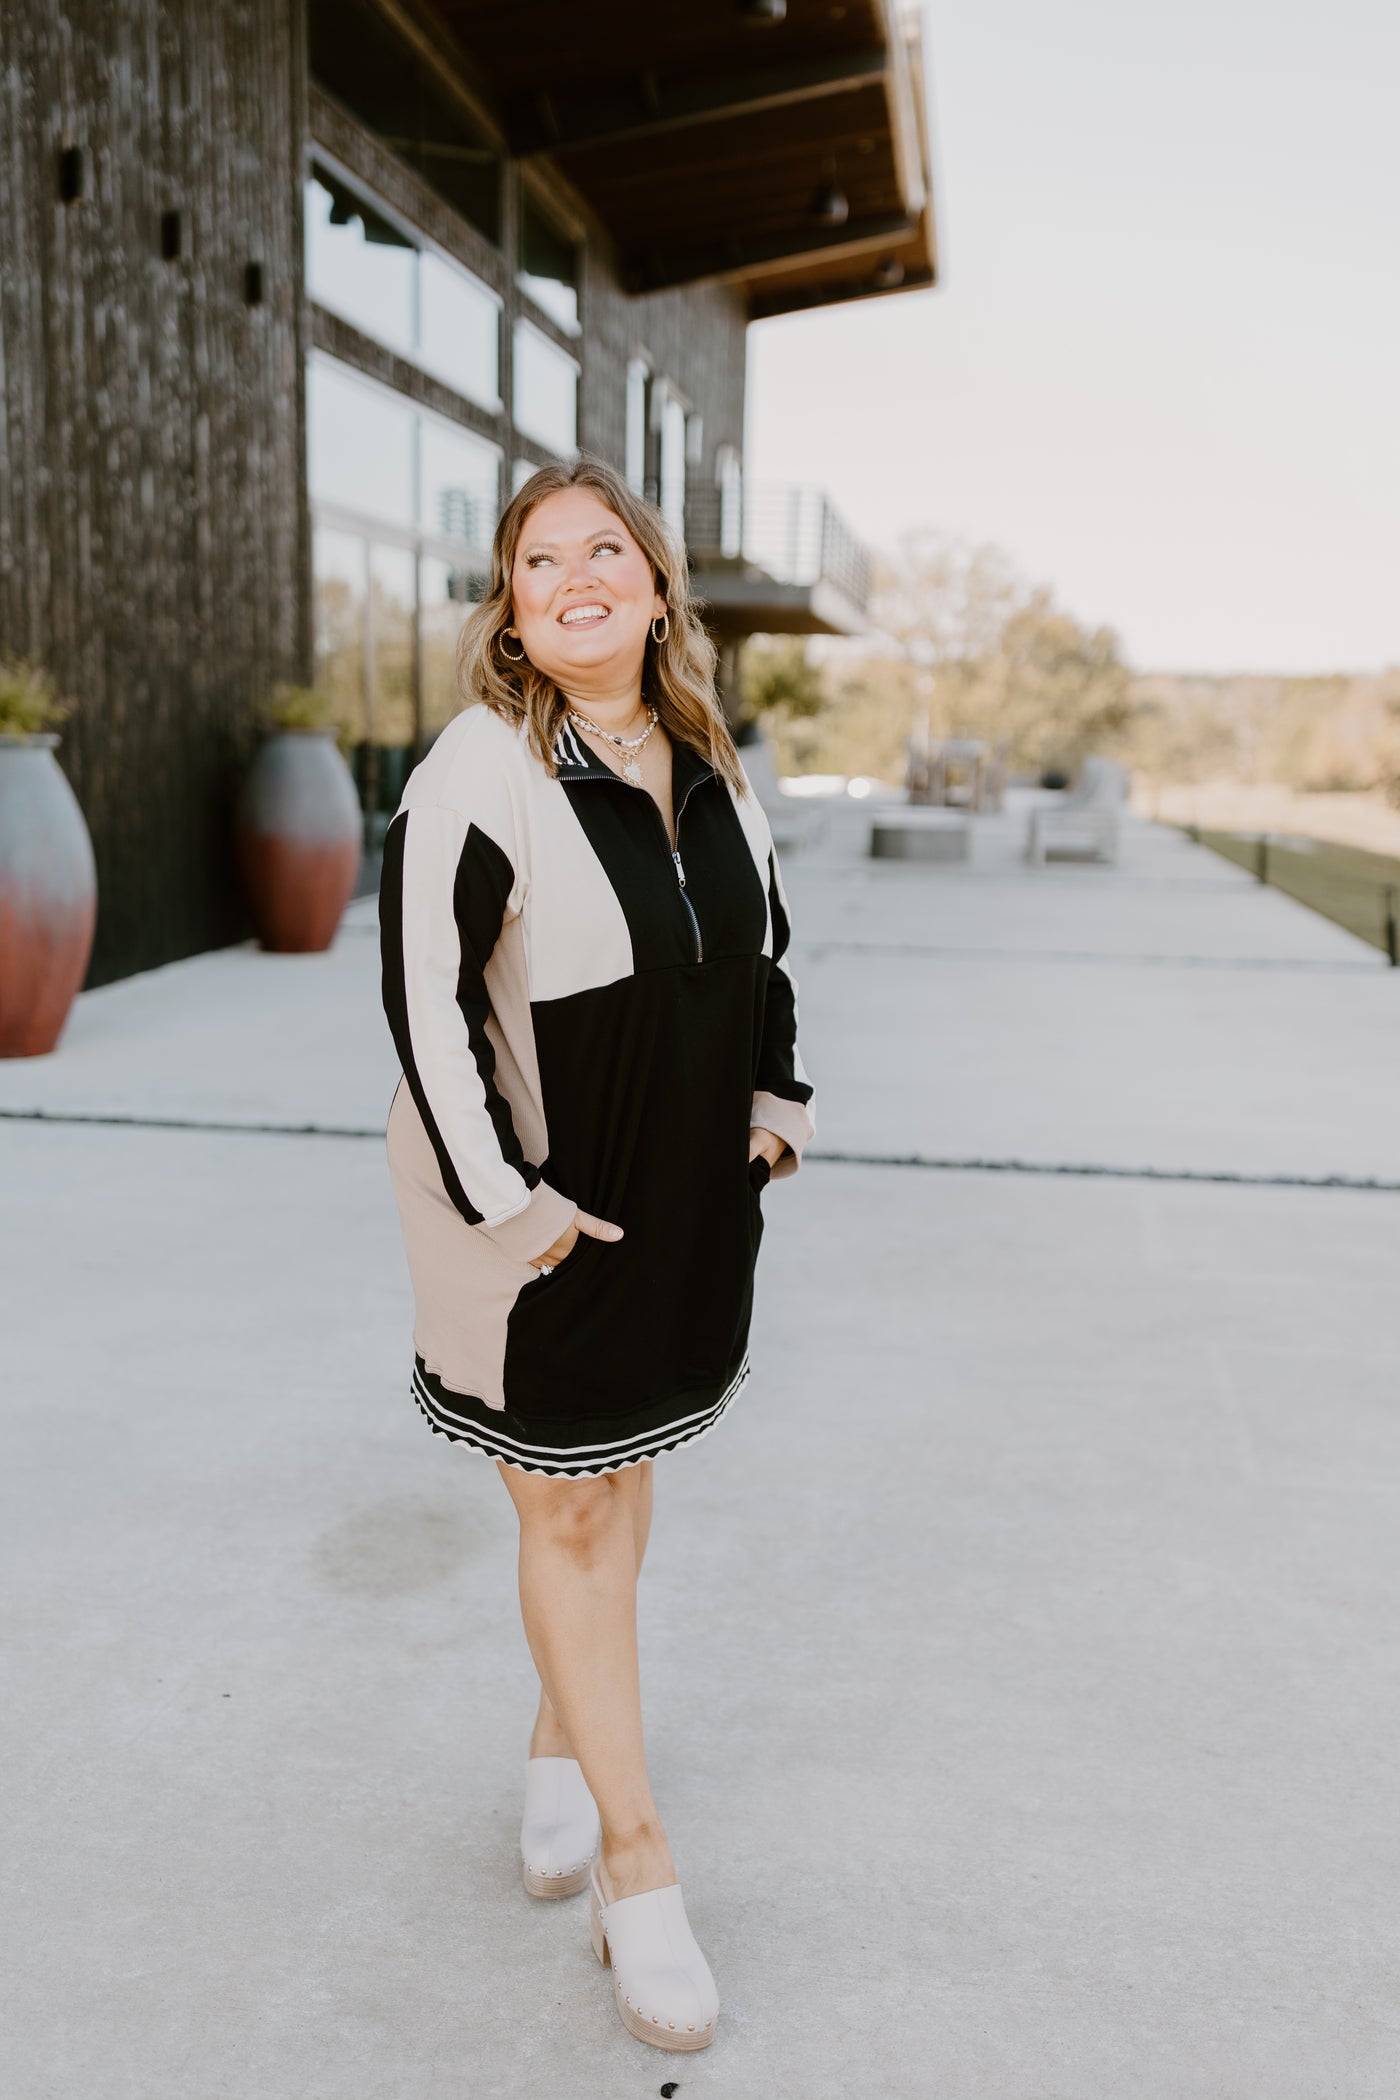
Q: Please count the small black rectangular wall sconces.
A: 3